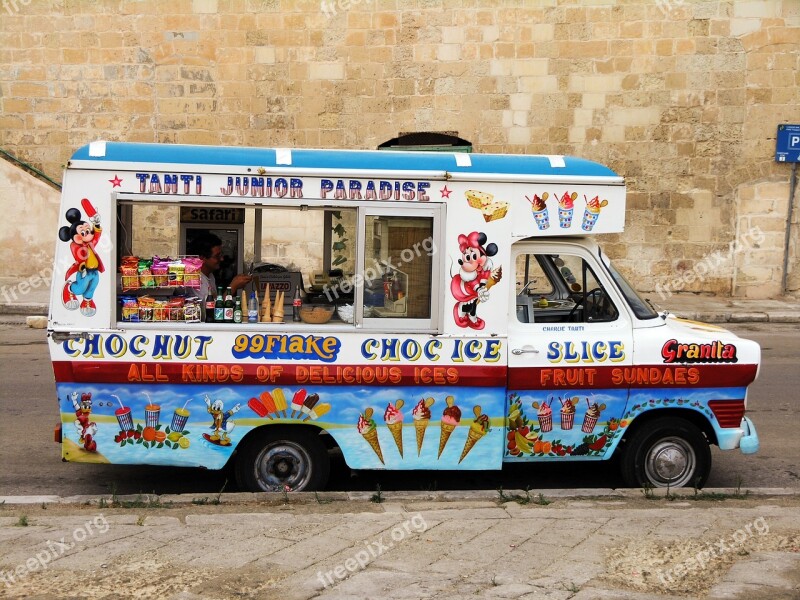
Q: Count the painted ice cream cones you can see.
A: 6